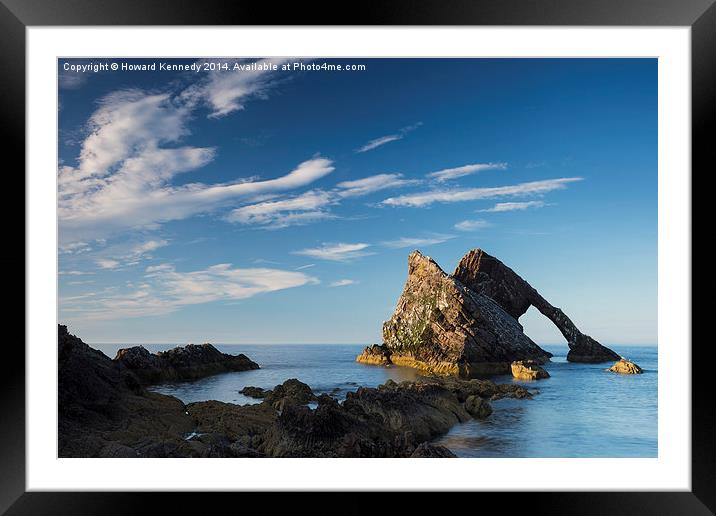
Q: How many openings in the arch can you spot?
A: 1